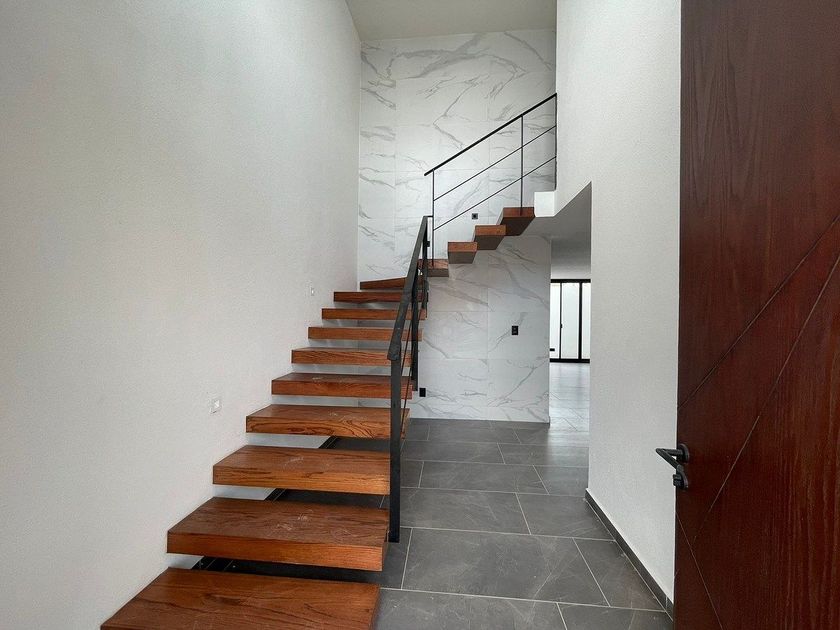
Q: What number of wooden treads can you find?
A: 14